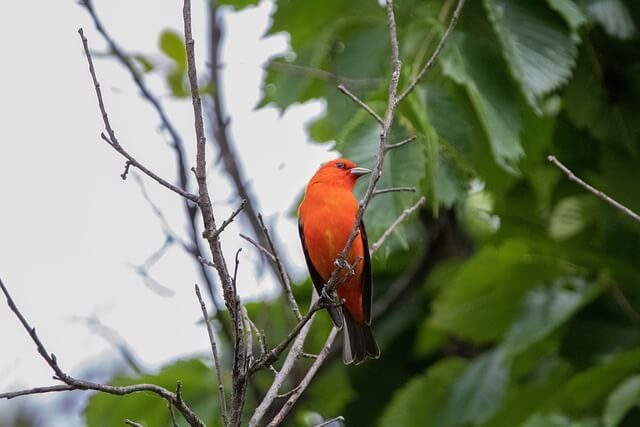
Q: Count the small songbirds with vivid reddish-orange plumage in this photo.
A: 1